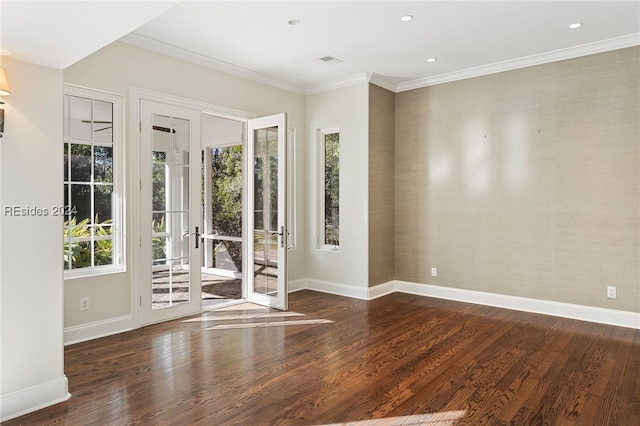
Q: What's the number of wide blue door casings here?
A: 0